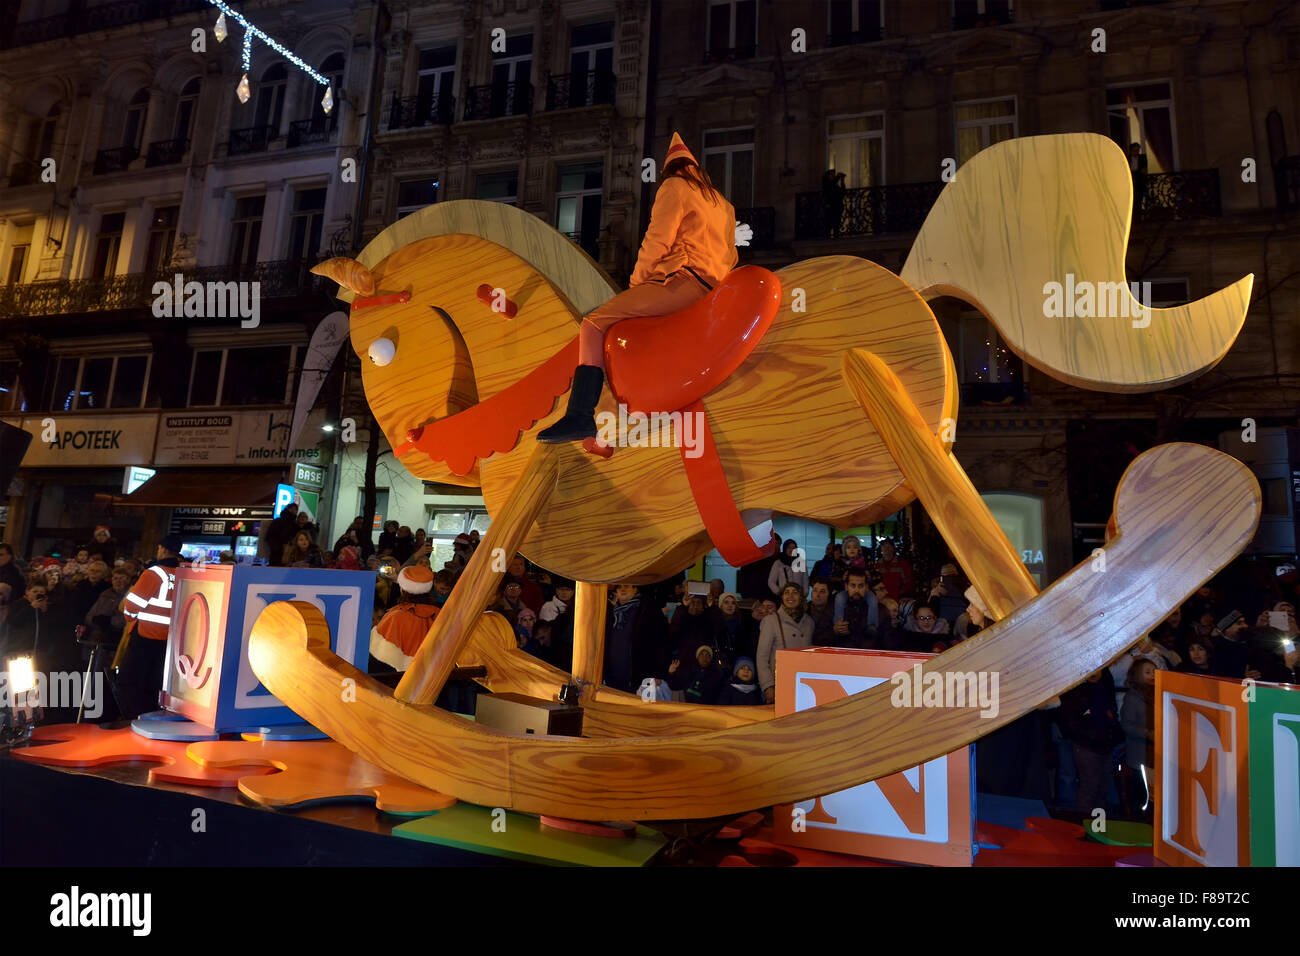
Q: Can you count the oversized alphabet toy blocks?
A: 3